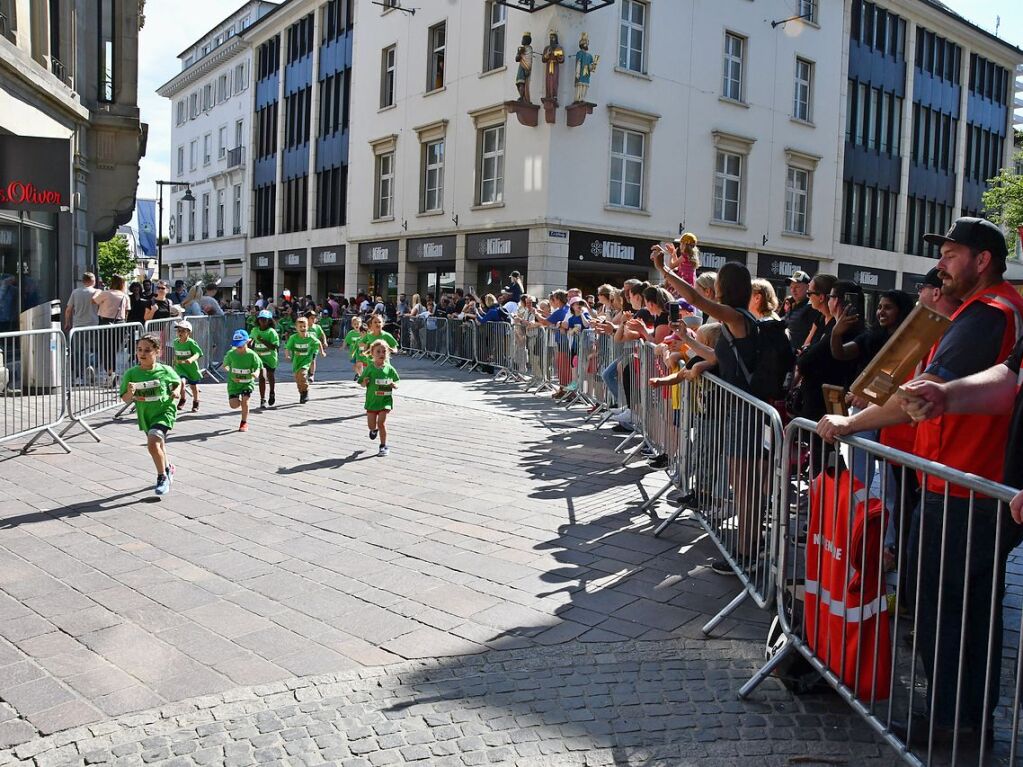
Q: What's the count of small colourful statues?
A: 3